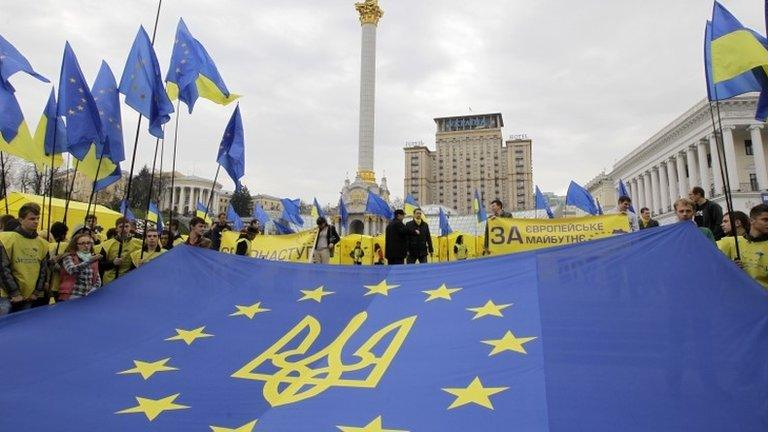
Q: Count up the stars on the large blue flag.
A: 12